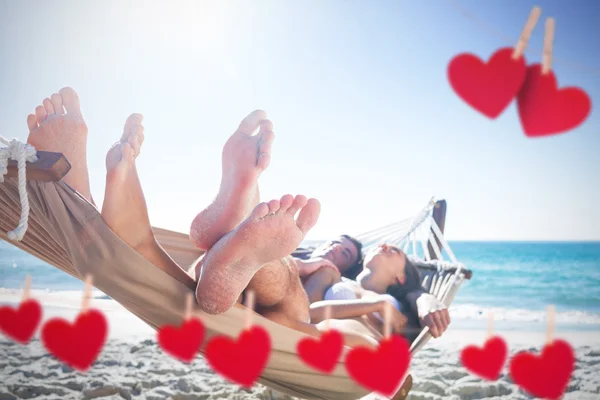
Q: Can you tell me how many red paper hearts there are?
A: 10